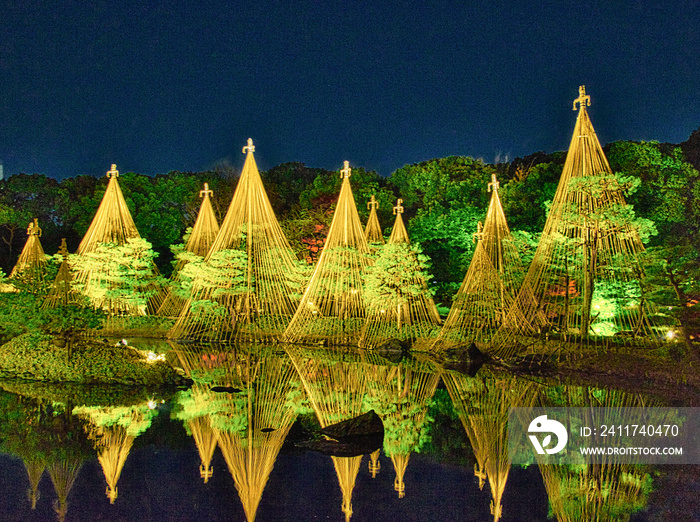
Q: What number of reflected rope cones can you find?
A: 11